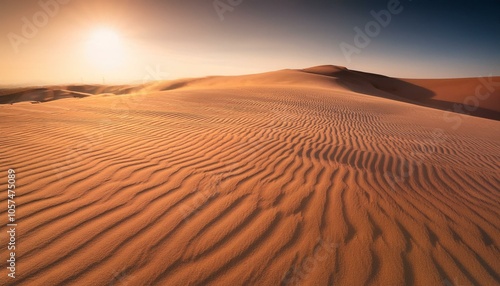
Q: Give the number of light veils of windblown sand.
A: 1